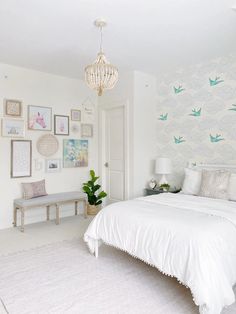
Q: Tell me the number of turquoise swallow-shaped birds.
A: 7